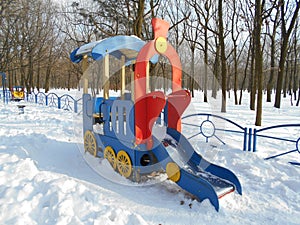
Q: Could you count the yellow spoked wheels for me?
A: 3